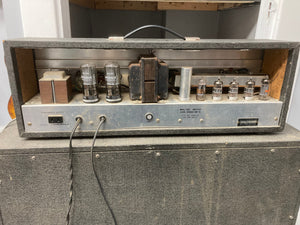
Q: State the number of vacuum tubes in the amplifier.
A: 7